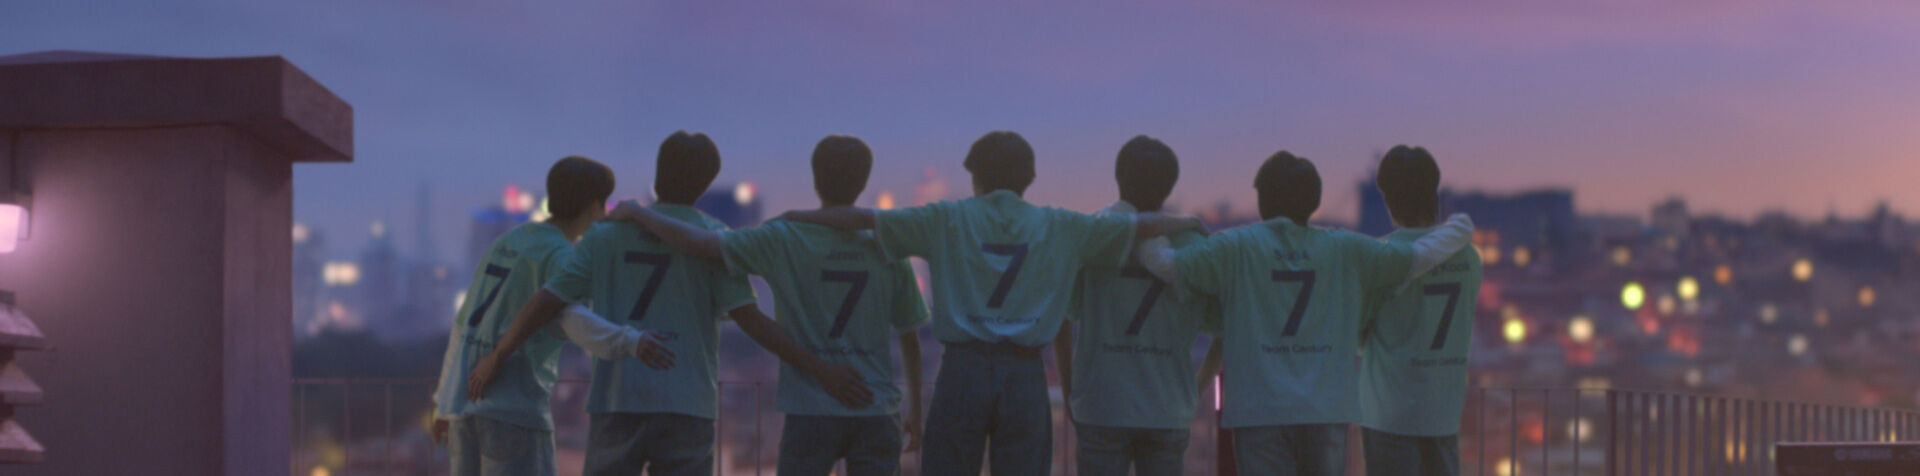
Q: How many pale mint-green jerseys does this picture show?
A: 7